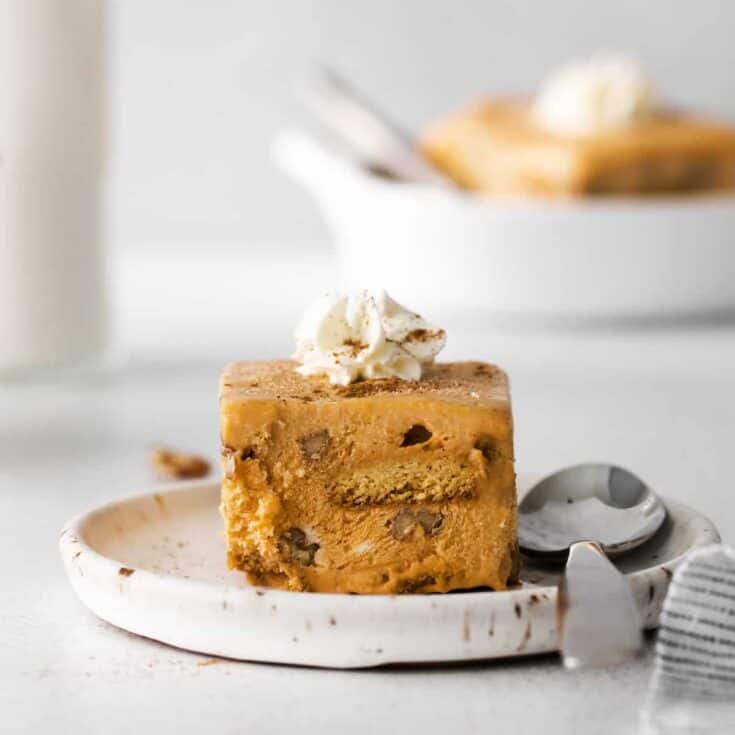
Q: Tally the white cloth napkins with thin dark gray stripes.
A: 1